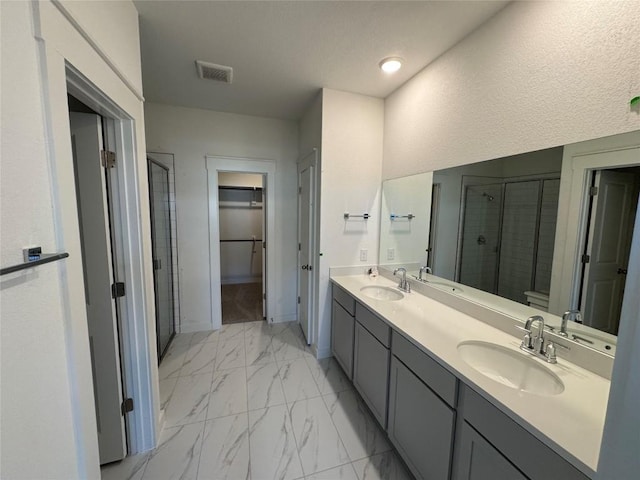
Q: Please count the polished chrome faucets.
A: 2